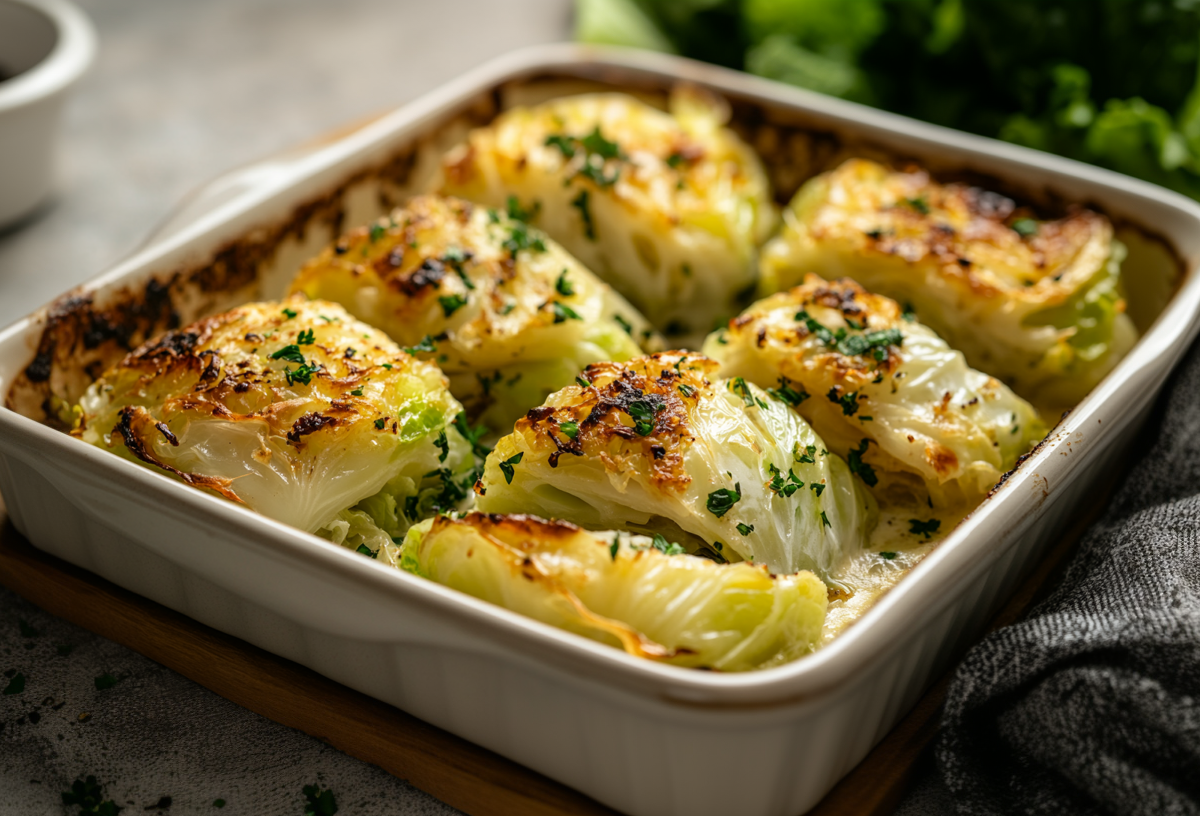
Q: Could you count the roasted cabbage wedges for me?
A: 7